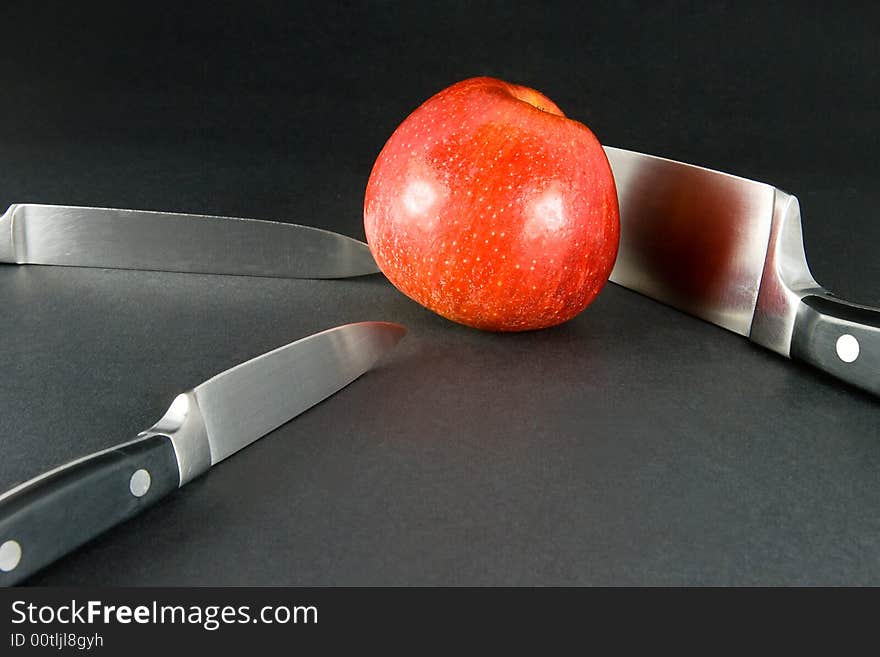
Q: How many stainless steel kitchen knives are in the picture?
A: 3